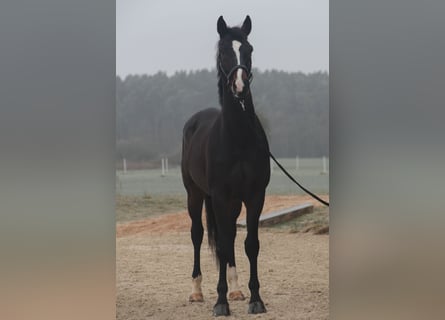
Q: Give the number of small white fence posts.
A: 5